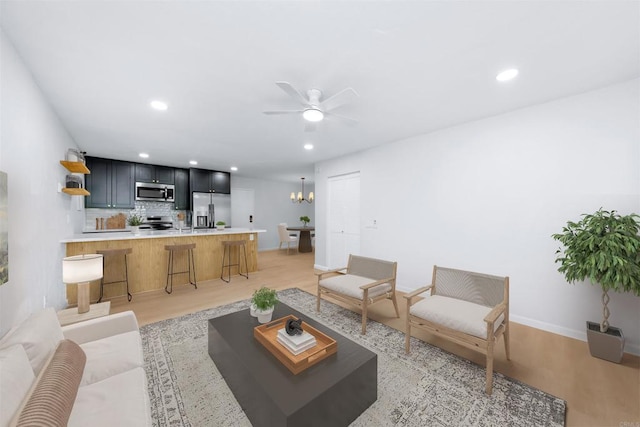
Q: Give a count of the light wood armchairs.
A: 2